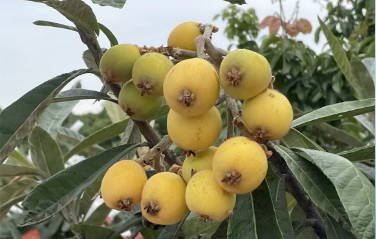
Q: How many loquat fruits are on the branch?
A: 13